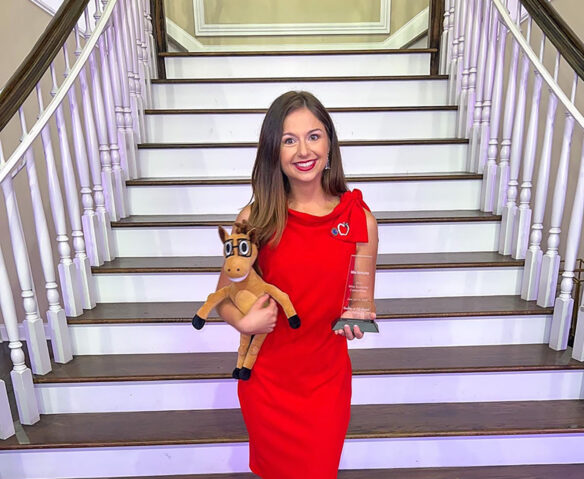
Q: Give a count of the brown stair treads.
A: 11